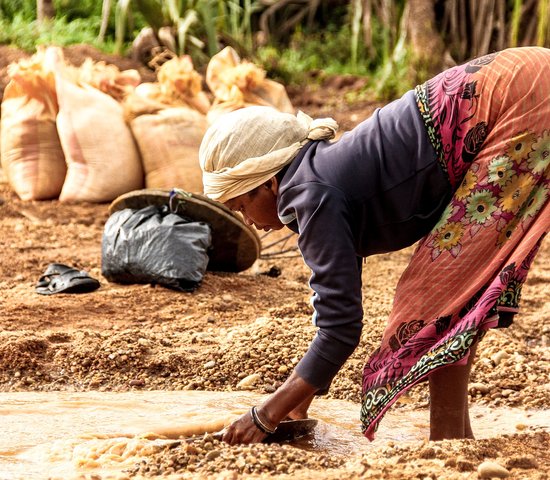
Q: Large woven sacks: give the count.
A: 4